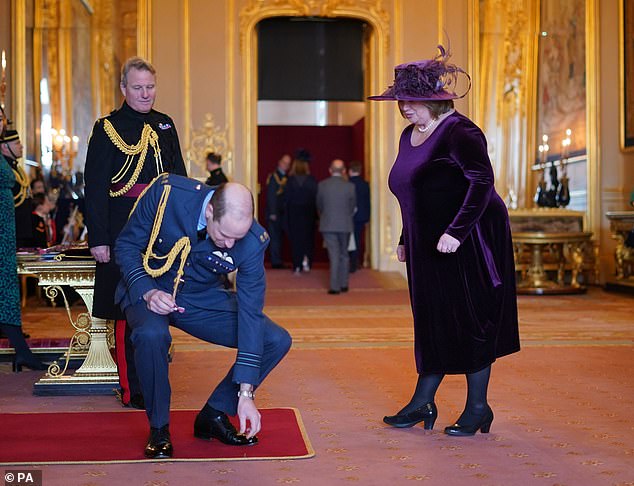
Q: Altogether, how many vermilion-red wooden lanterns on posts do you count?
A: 0